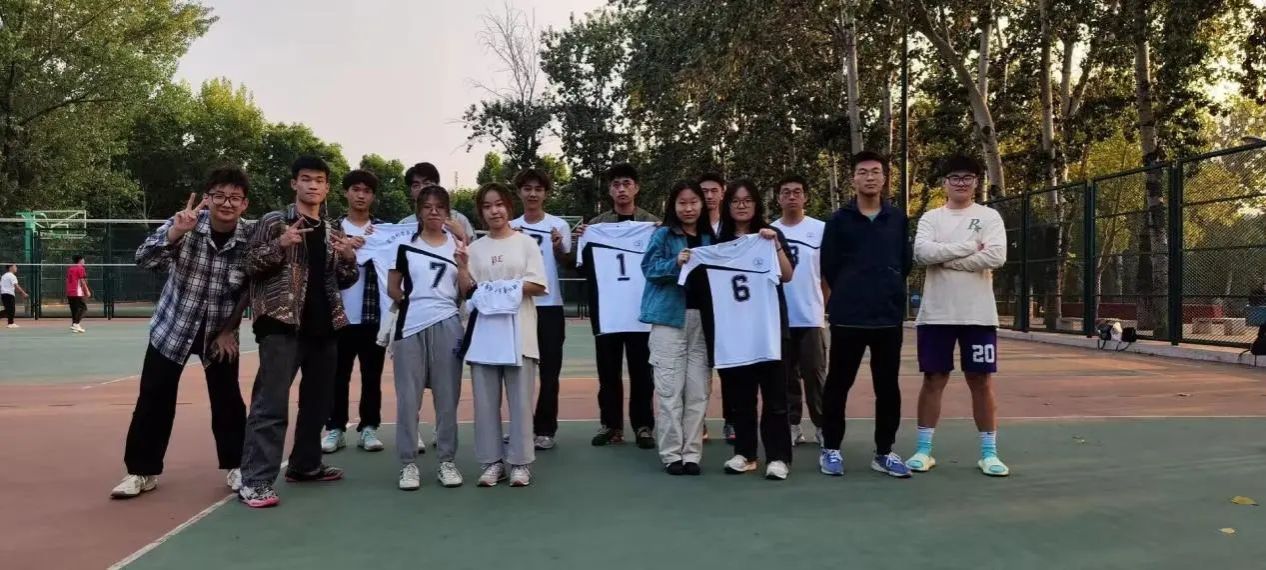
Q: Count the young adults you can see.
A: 14